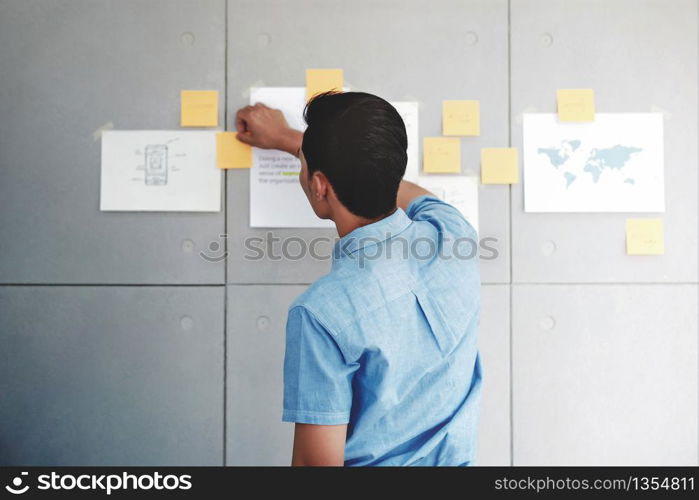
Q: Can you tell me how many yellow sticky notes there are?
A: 8